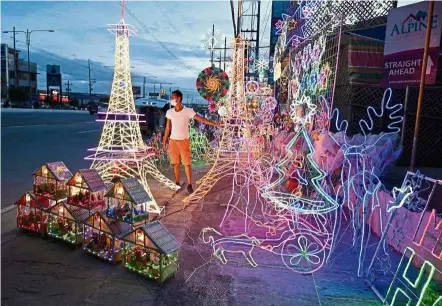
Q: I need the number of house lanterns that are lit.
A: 7